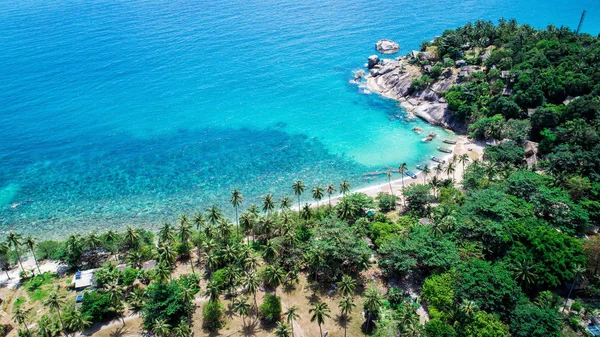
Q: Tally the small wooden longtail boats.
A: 5